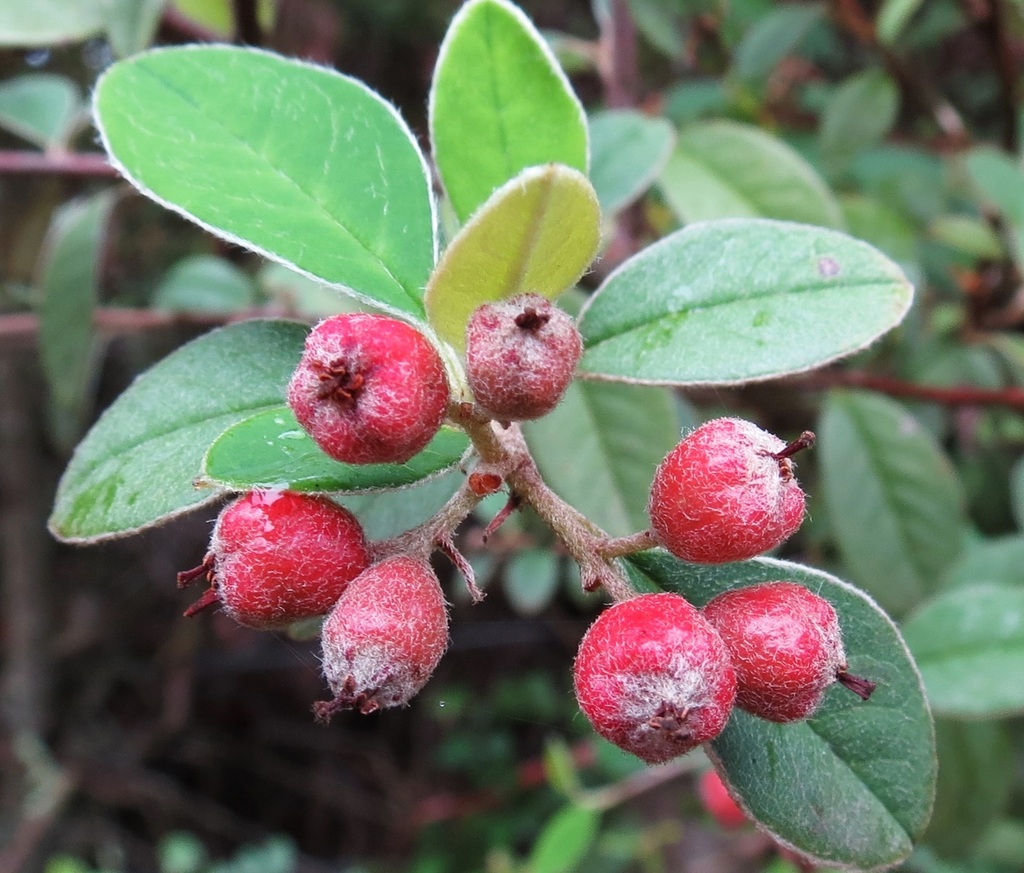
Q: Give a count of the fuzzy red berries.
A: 7